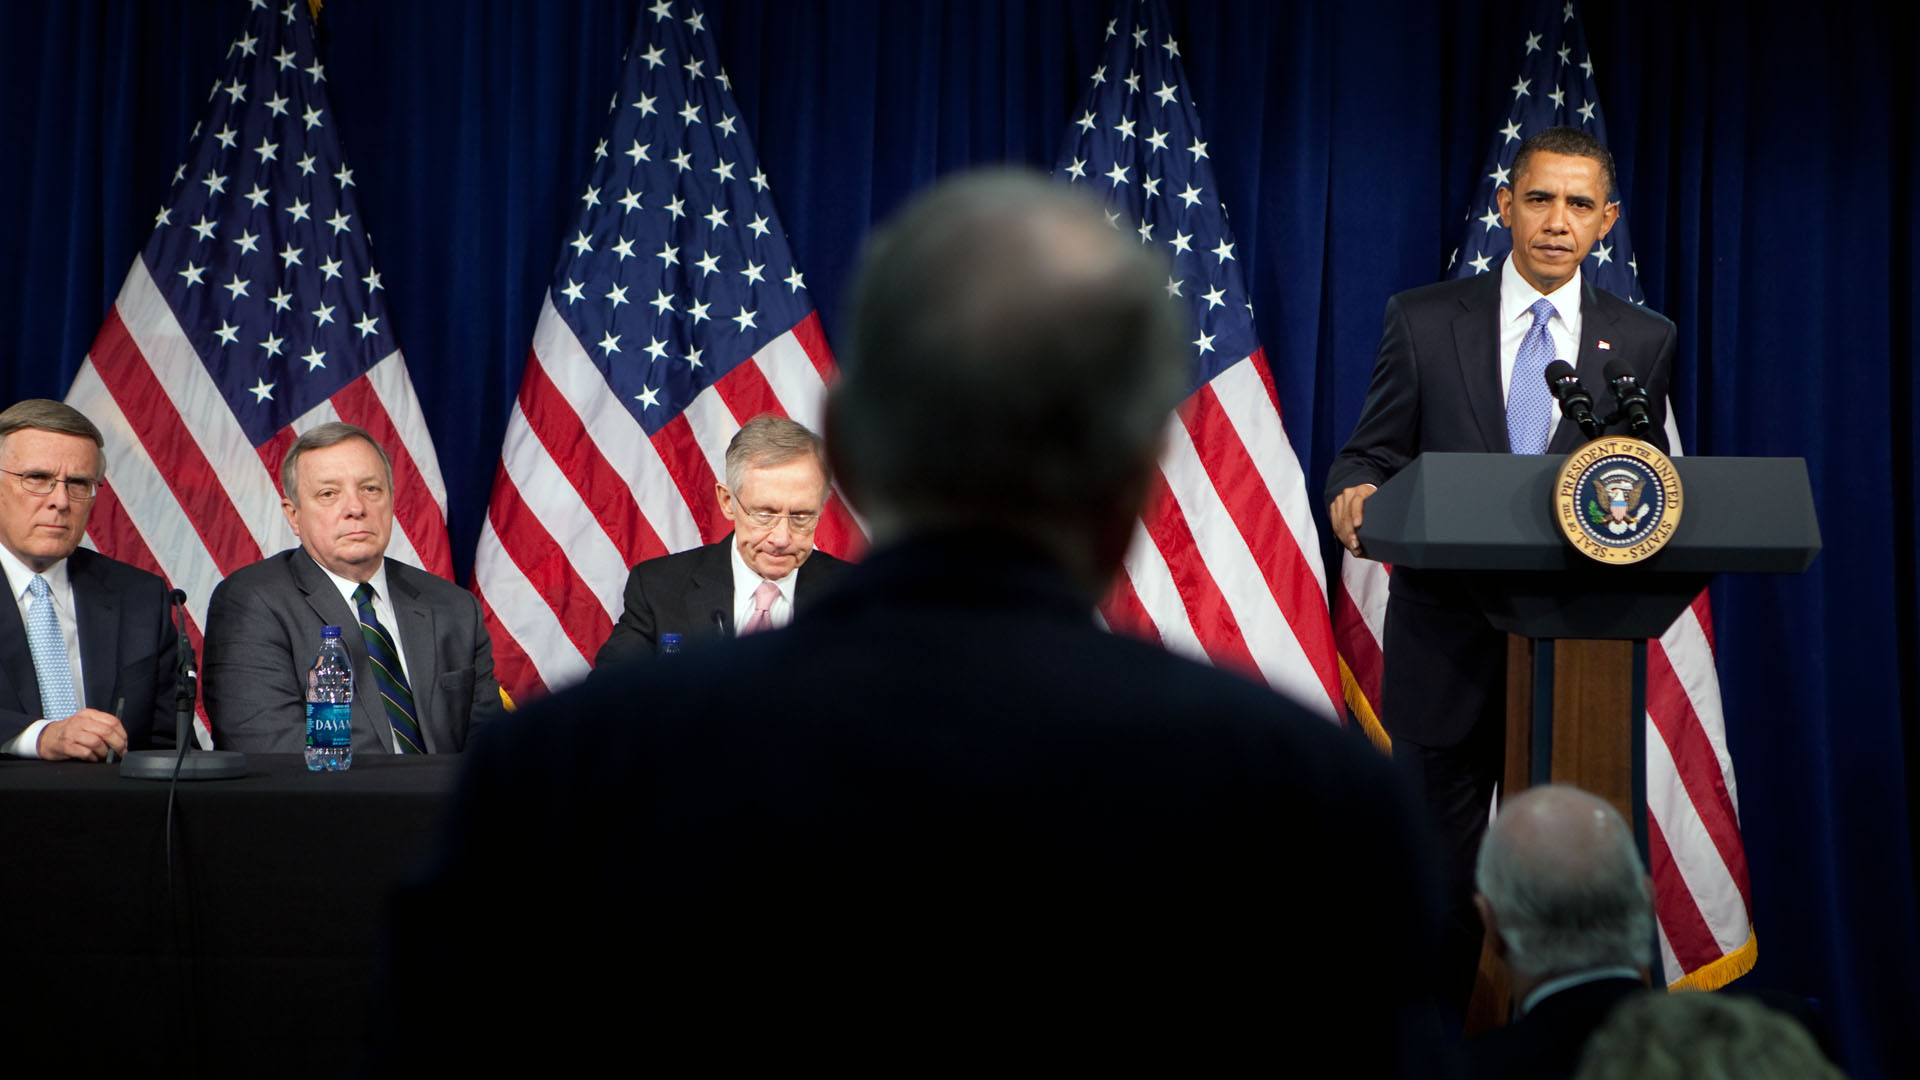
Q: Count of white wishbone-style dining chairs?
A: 0